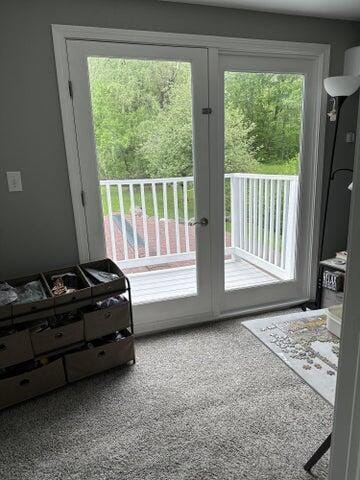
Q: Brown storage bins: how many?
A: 9